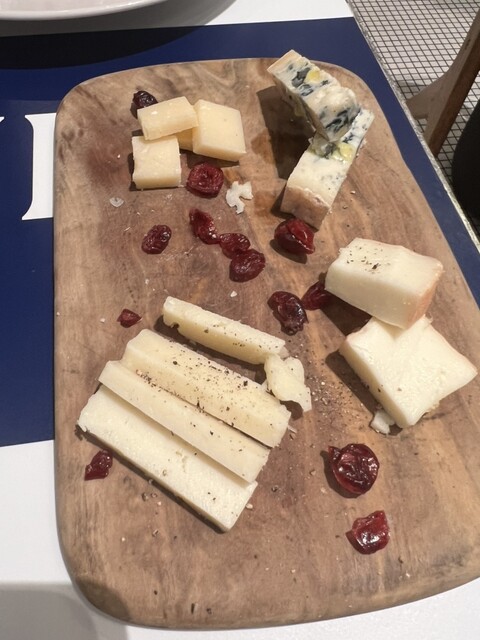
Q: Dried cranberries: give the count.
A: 13